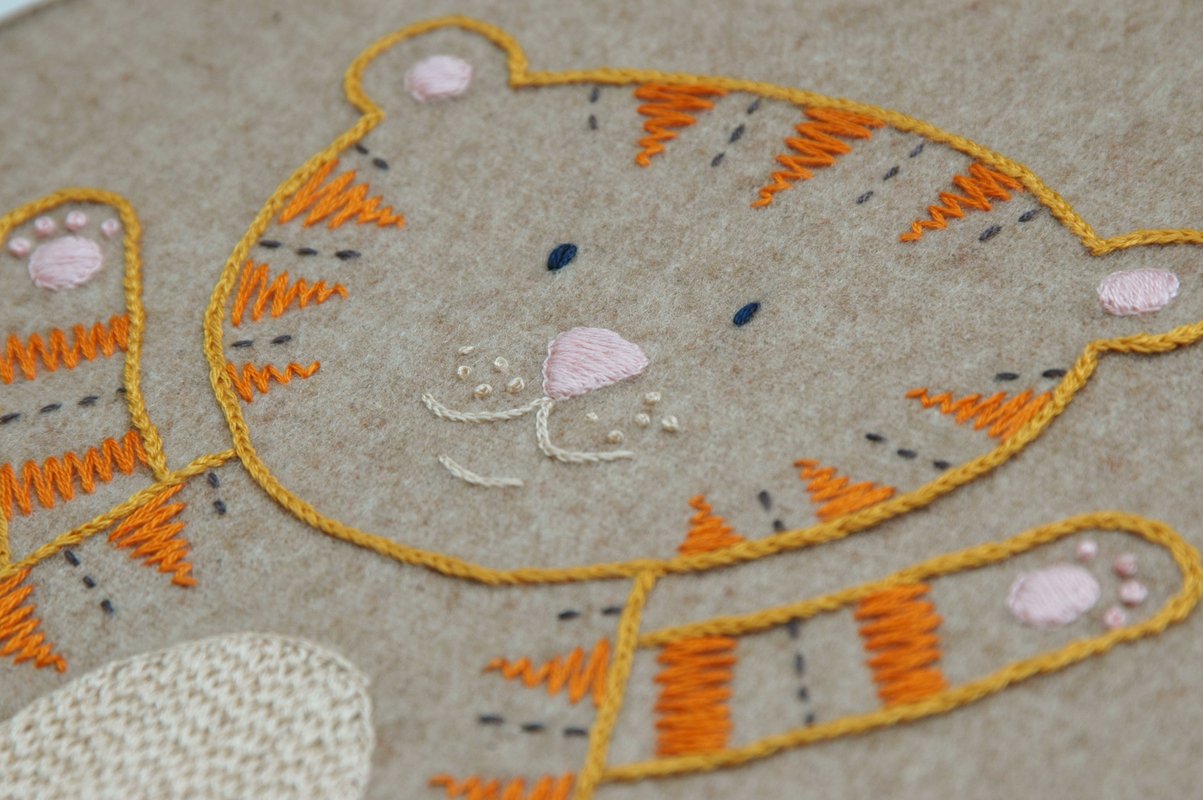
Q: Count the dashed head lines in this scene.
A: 10